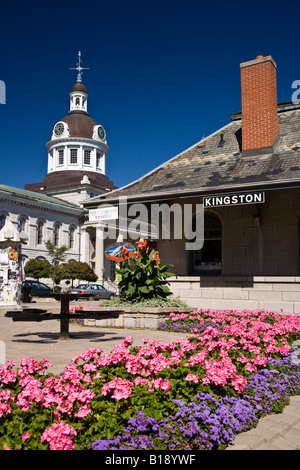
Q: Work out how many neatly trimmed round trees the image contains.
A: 2